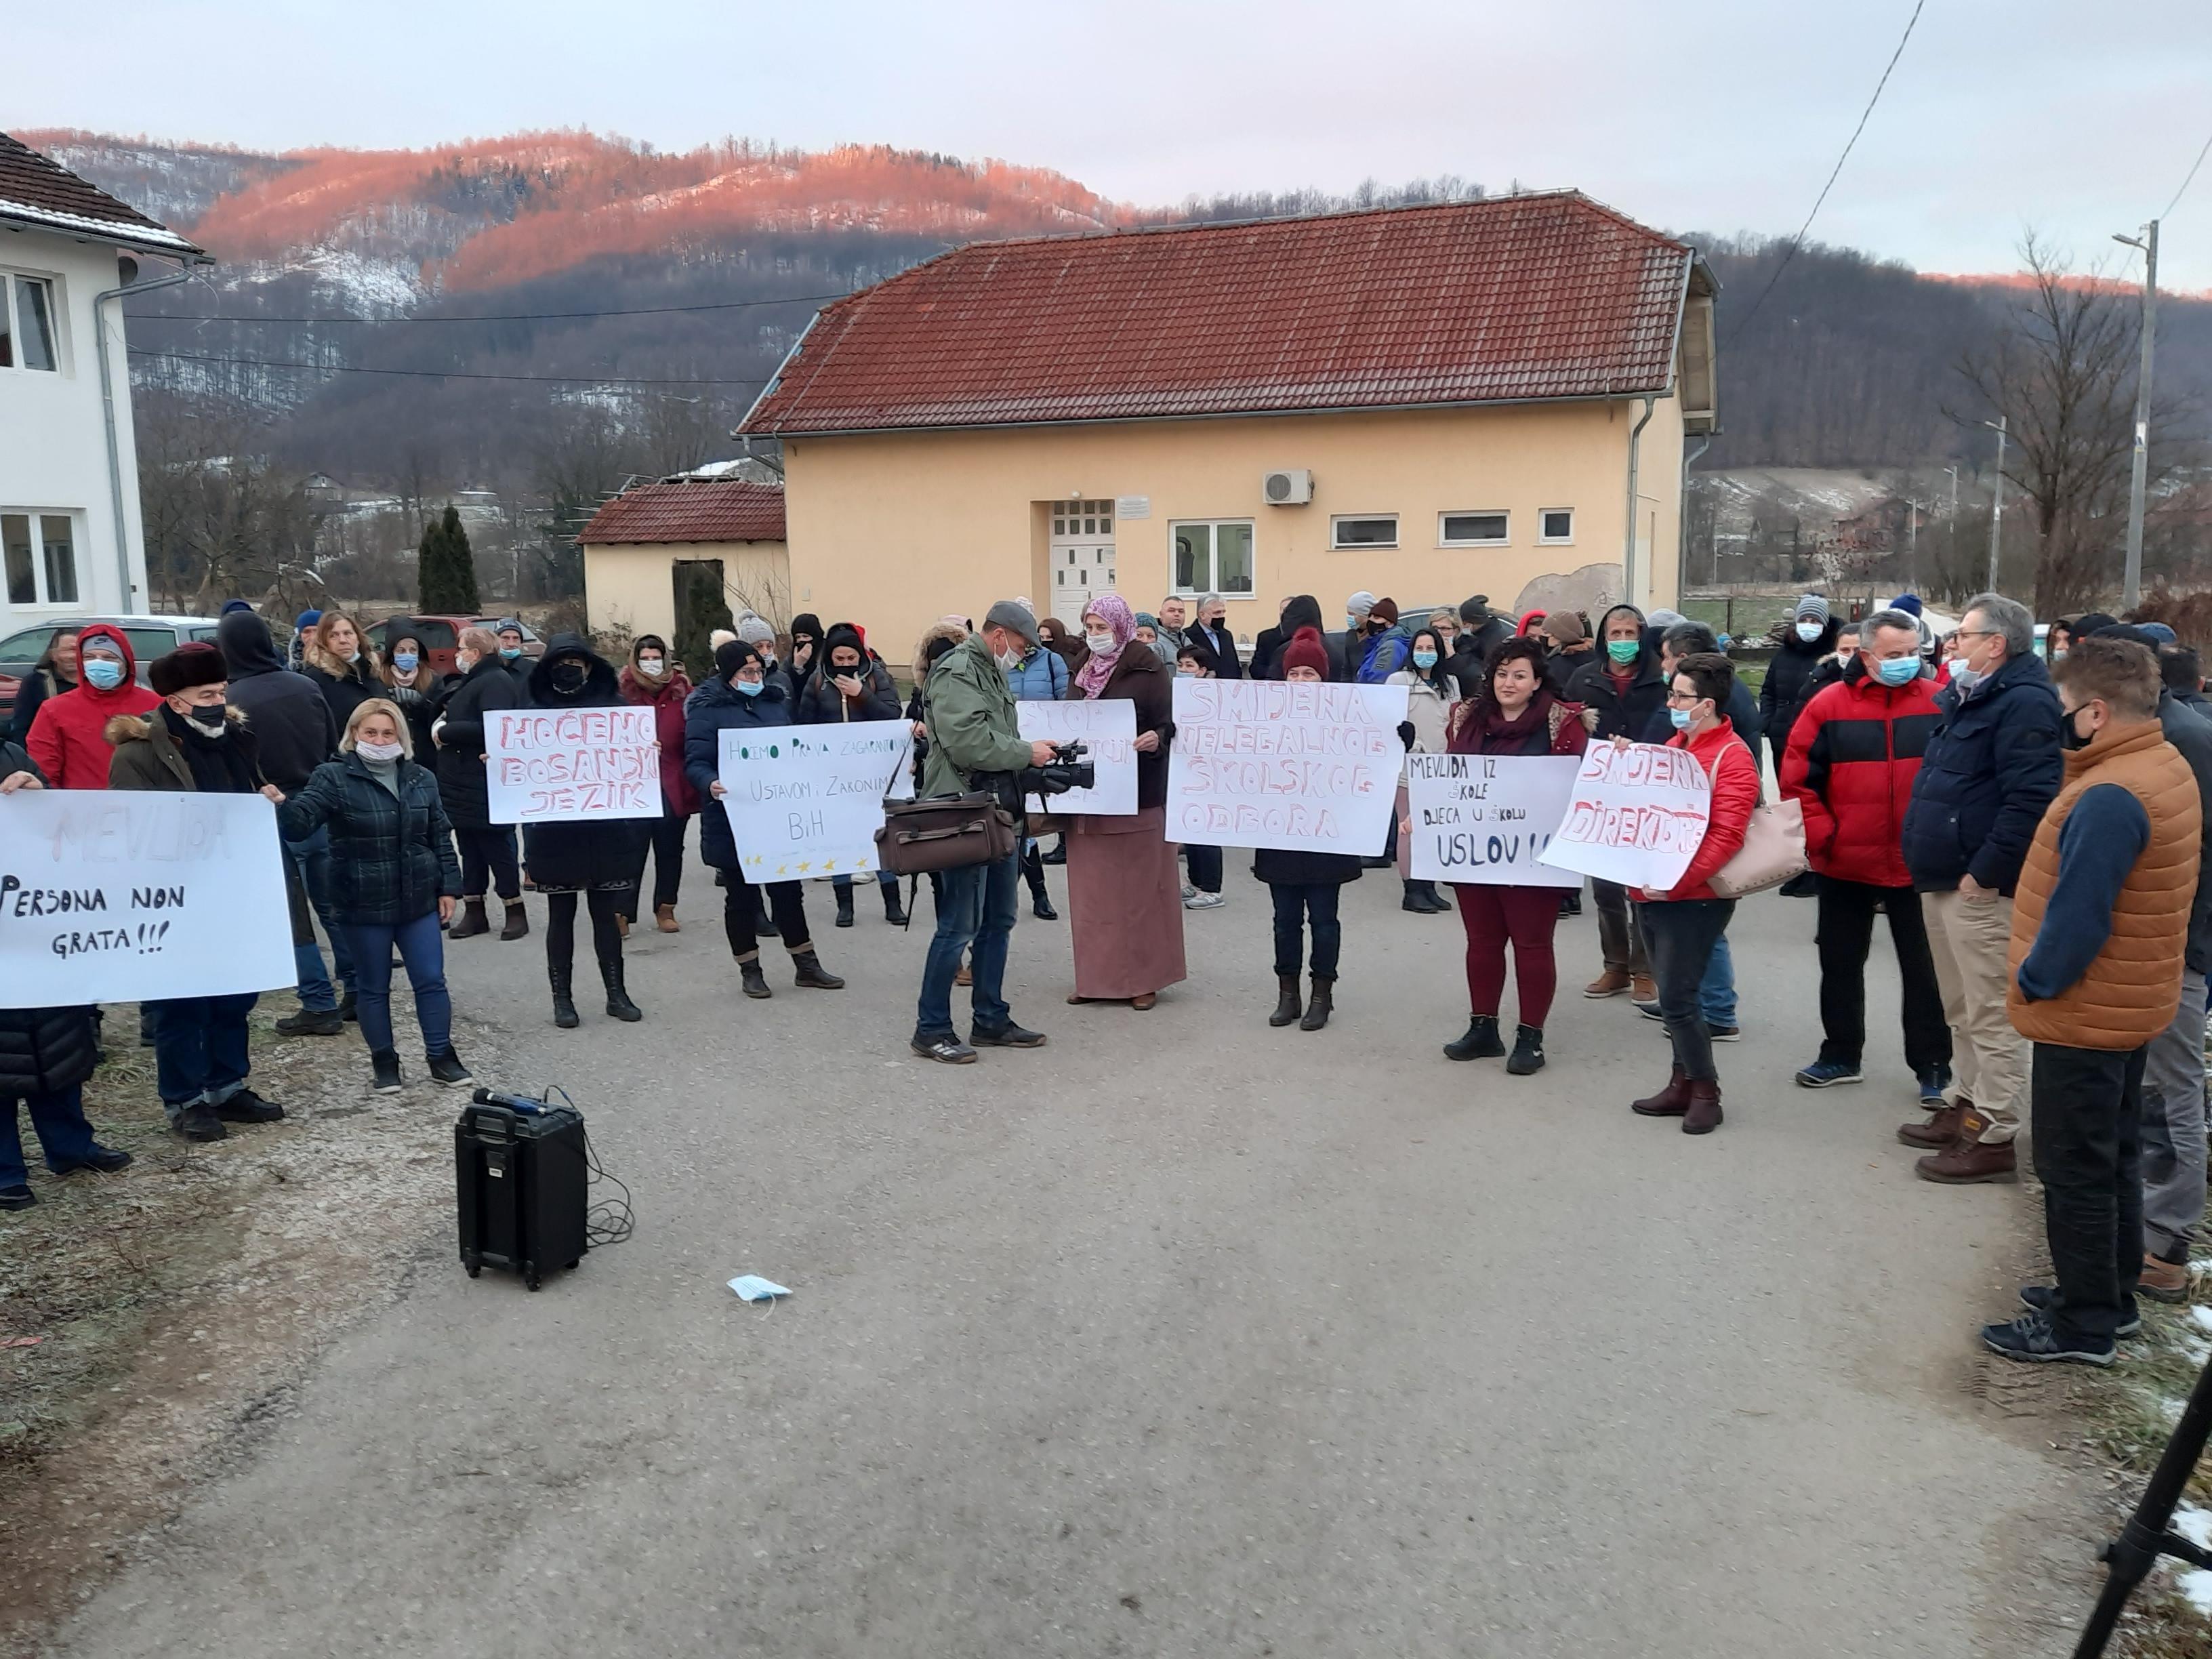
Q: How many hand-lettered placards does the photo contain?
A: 7